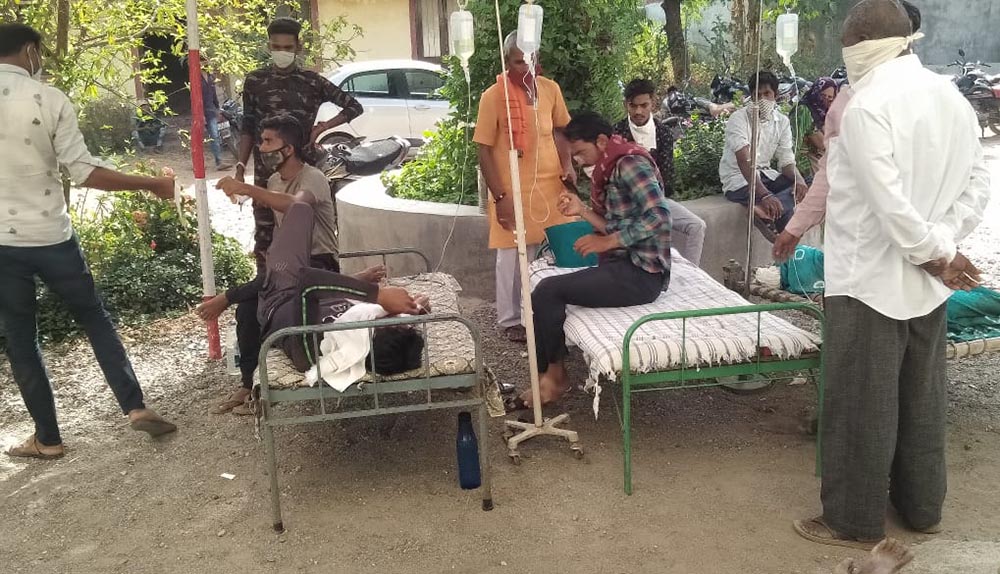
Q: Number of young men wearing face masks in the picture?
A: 4